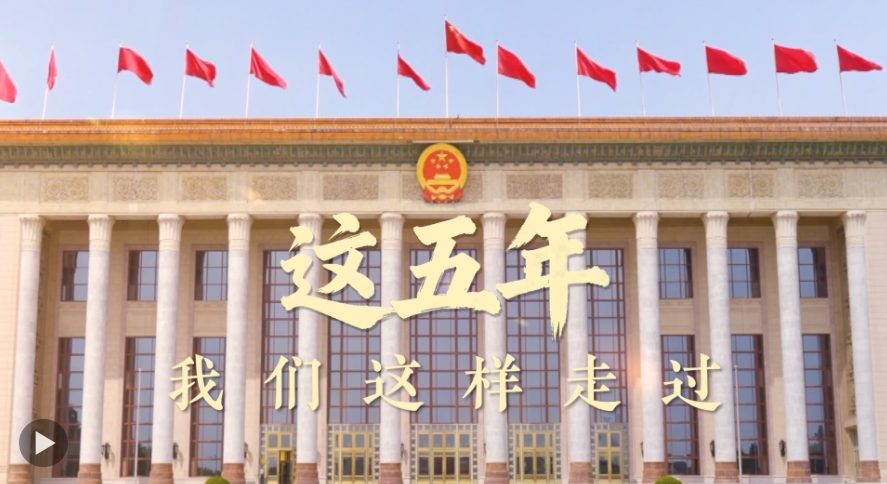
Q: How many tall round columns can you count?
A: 12